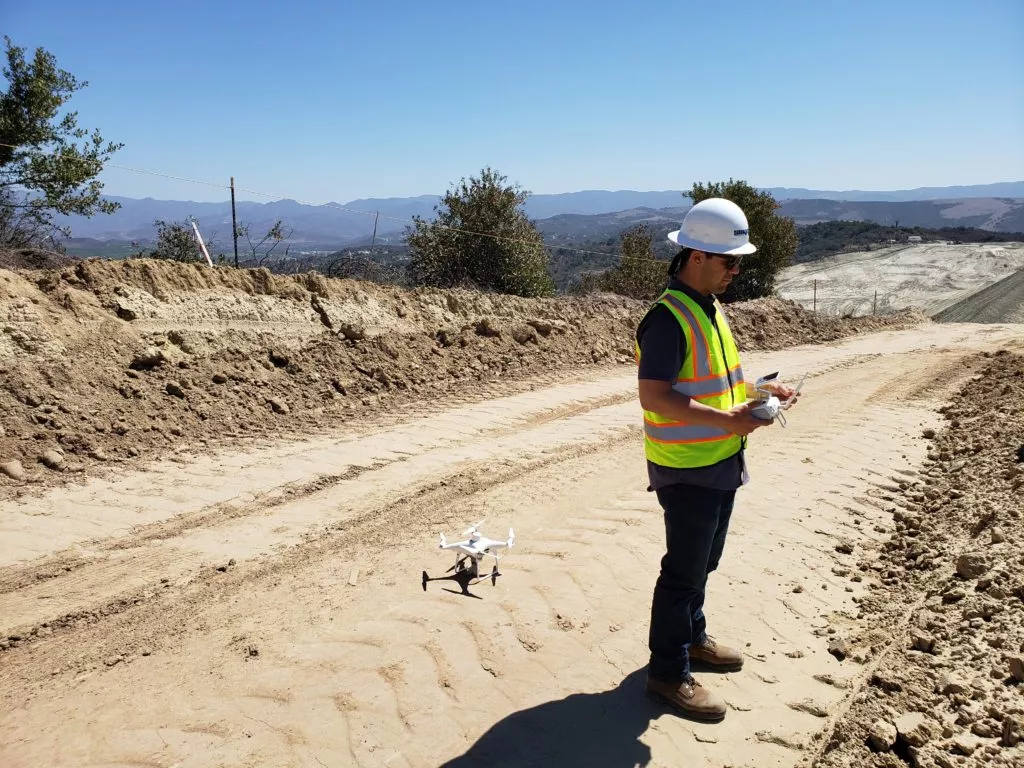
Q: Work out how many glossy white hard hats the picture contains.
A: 1